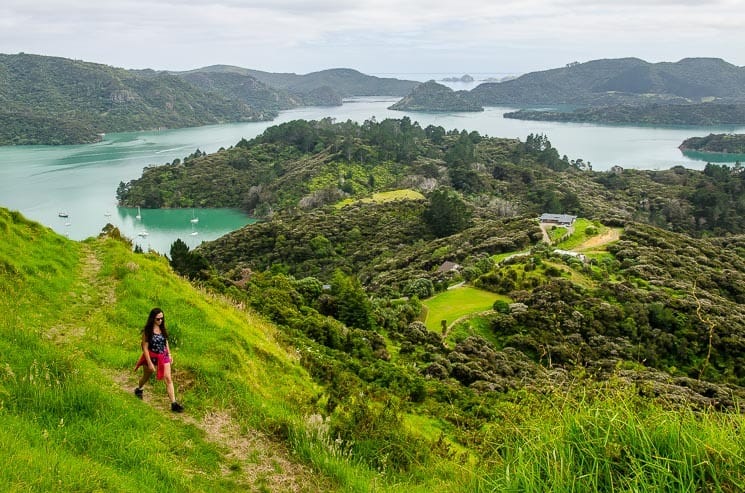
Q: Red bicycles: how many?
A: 0